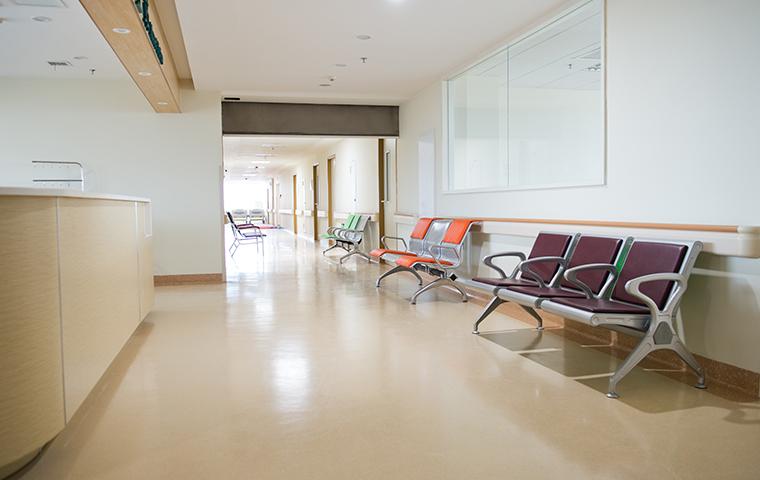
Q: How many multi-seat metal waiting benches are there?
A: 3